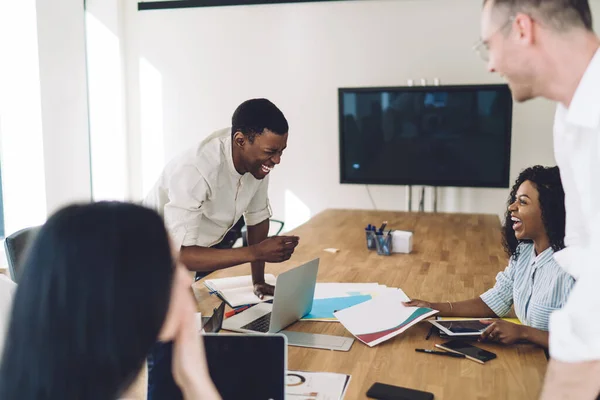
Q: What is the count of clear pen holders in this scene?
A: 2